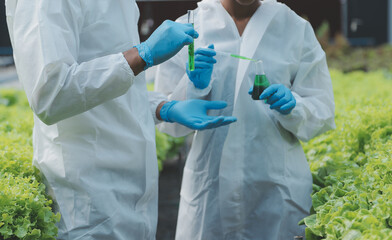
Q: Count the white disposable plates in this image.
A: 0